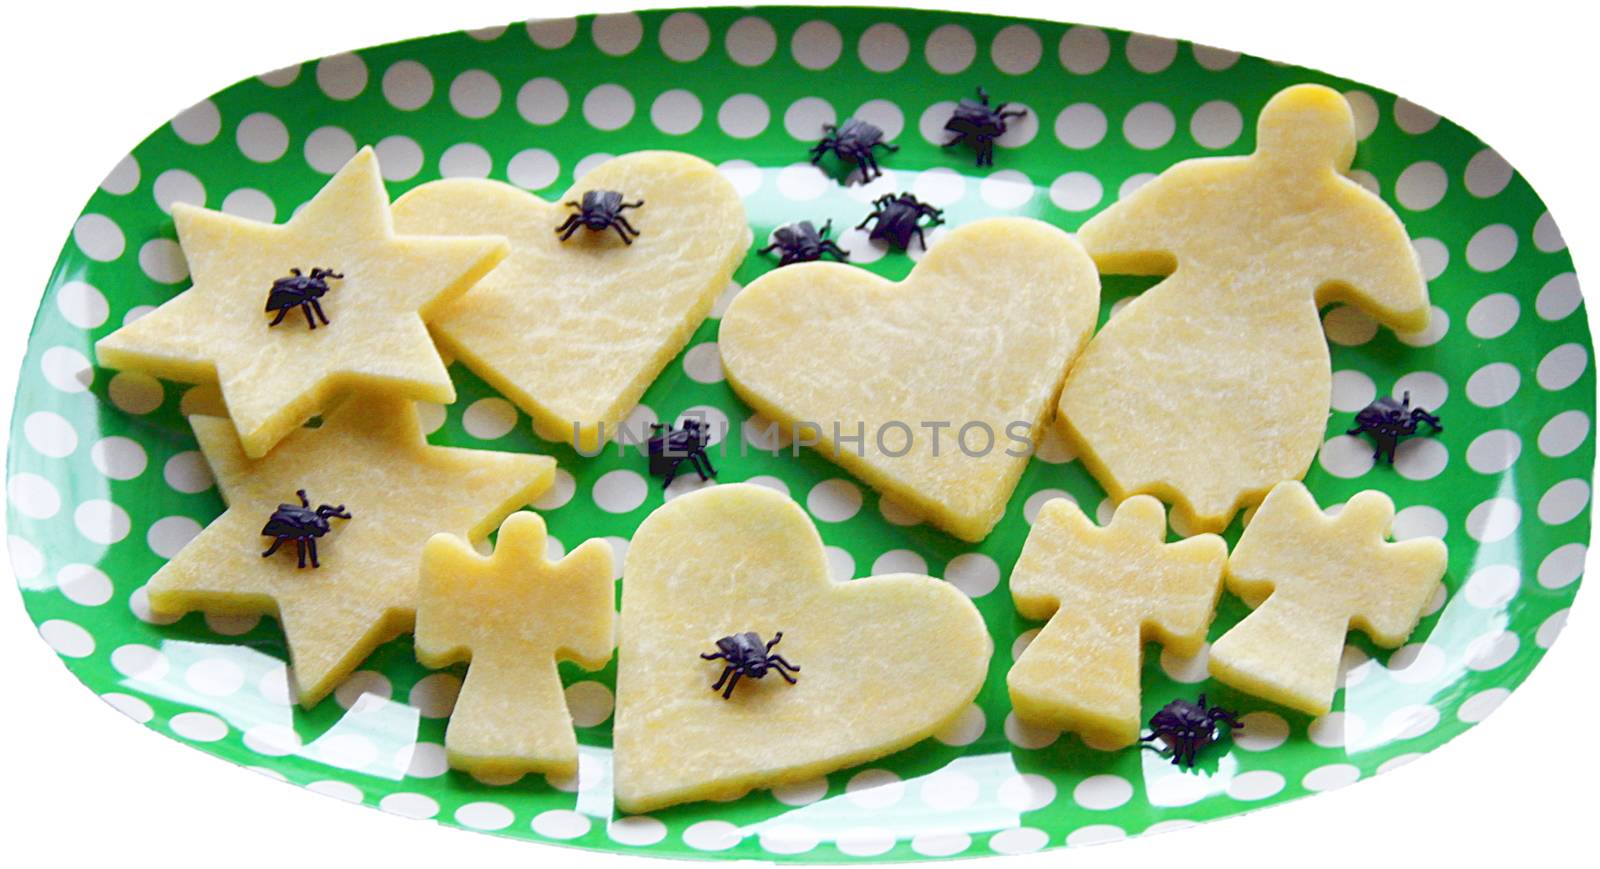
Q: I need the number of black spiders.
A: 11